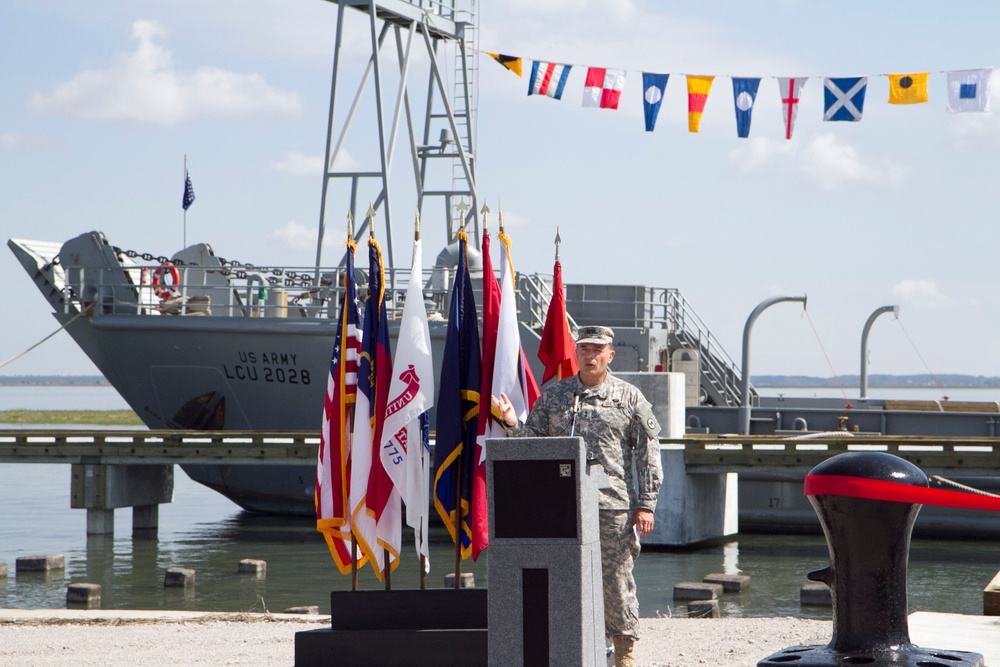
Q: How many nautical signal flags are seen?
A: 10